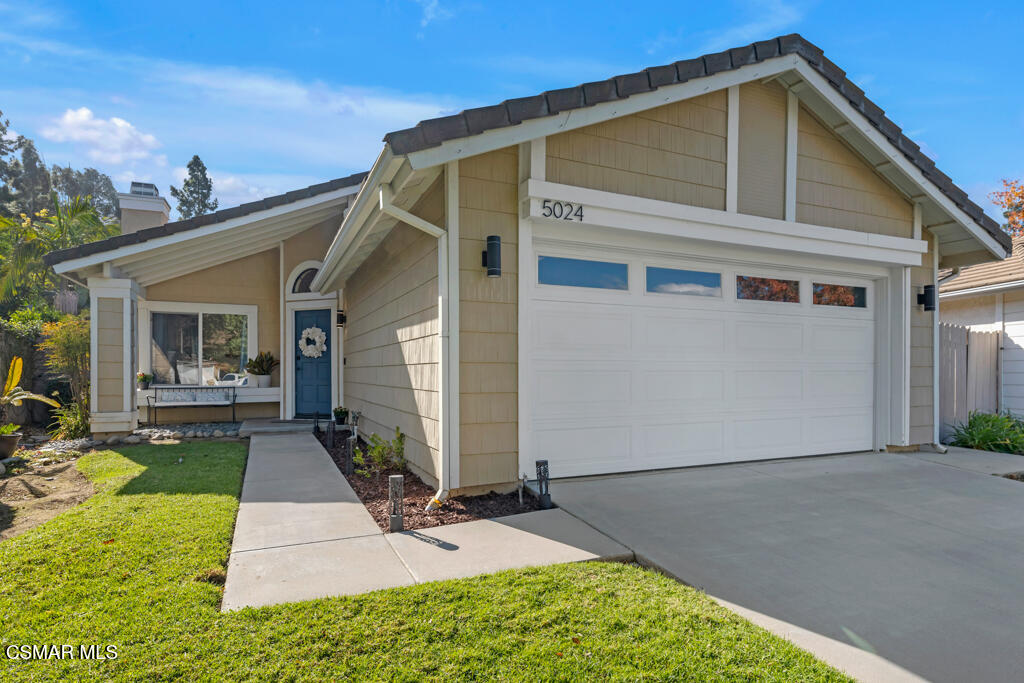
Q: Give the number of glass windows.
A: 6